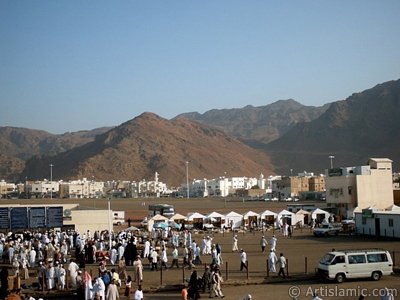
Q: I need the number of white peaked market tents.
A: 10